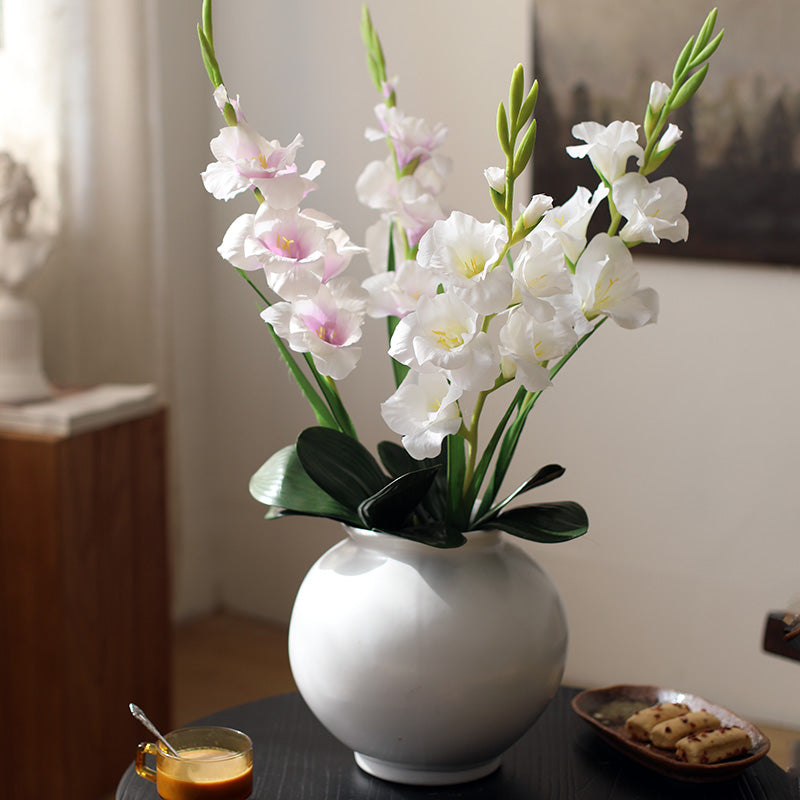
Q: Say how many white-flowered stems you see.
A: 2